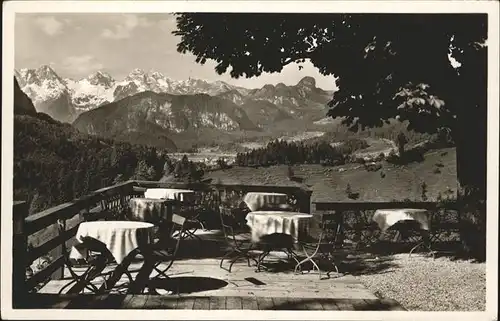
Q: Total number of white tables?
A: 6